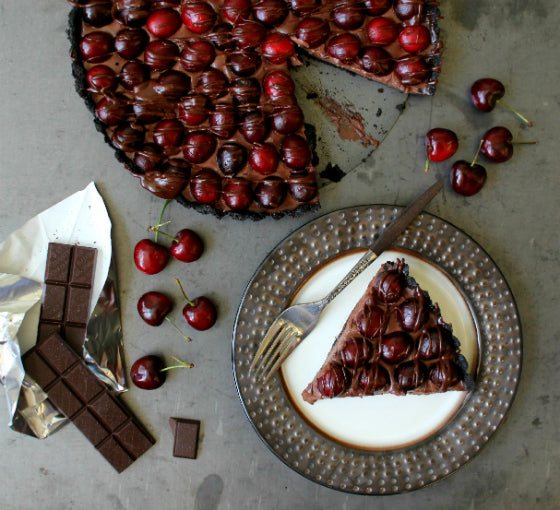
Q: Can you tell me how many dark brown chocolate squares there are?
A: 15